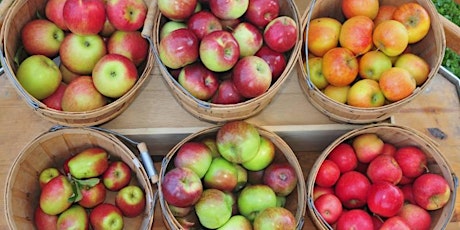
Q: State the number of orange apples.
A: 13